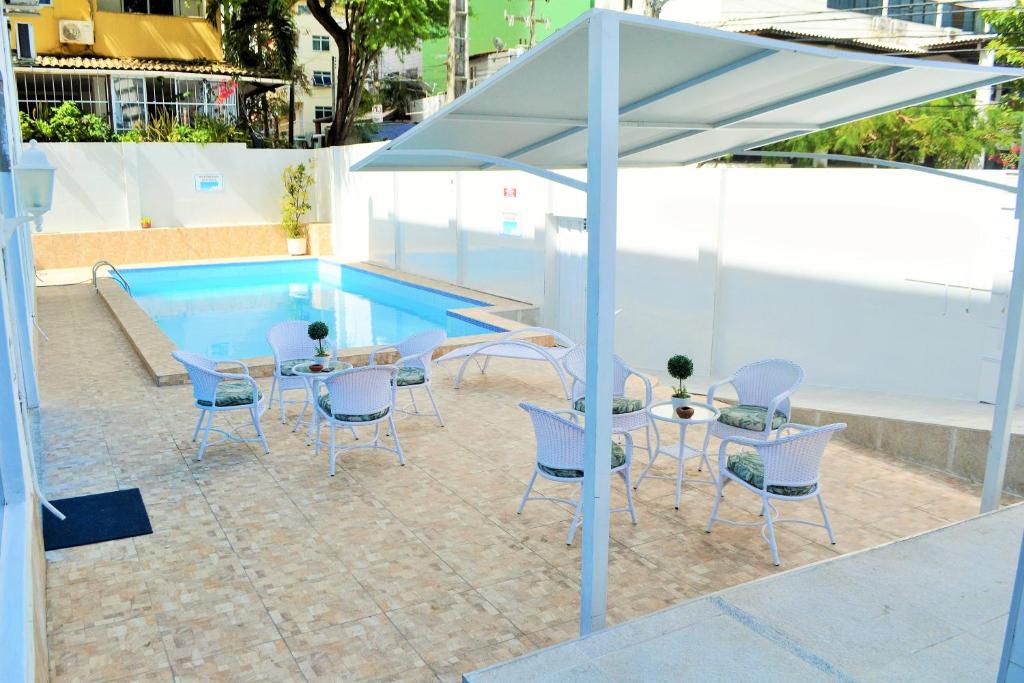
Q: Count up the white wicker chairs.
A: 8